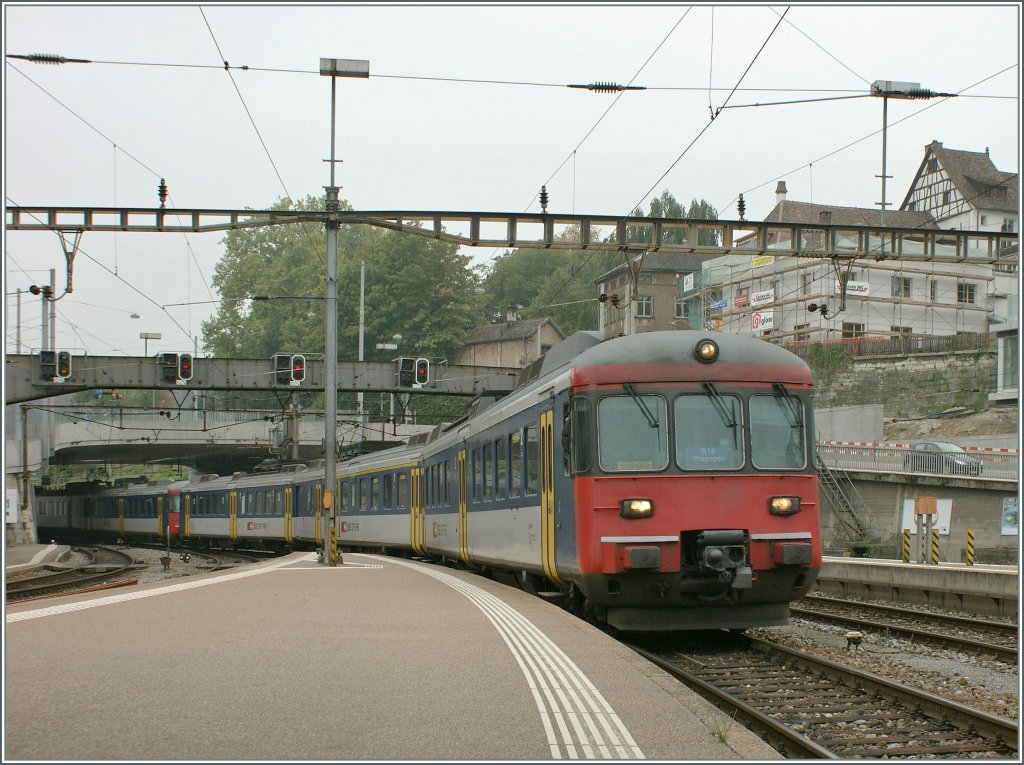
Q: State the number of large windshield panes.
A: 3